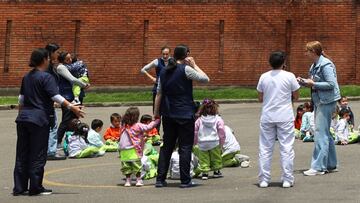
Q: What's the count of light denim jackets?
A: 1